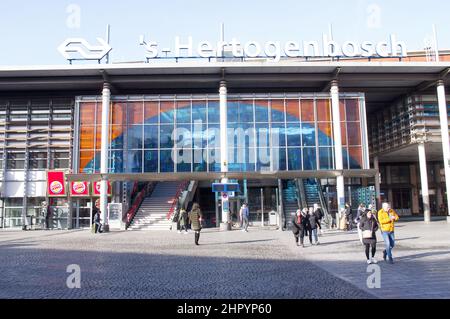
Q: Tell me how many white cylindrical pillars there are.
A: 5